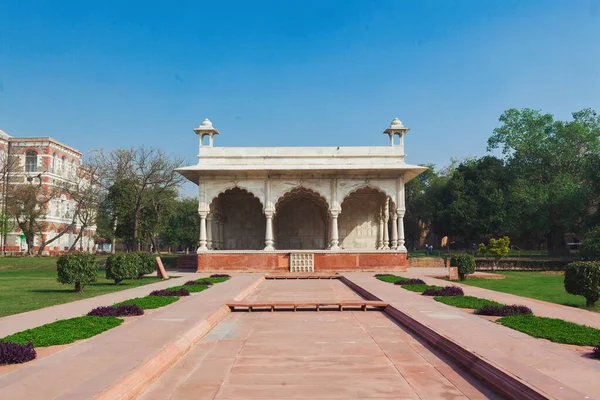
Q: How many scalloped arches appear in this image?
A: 3